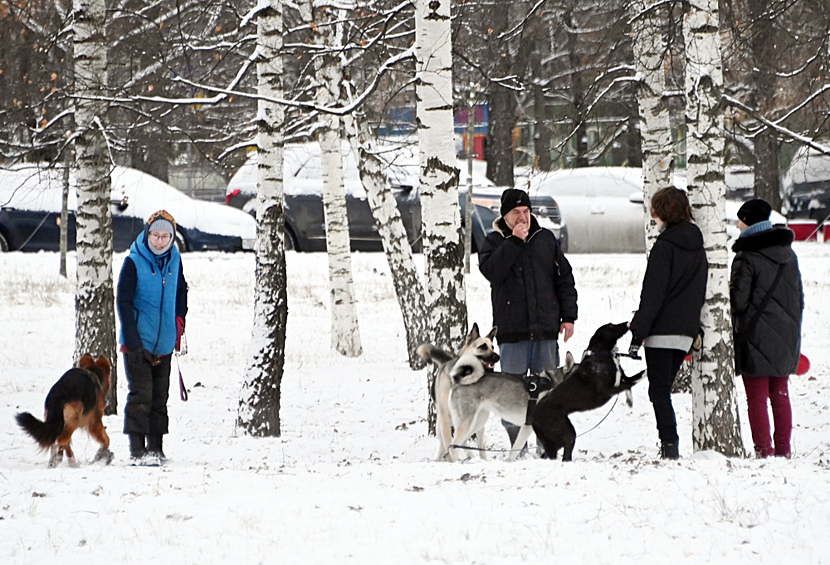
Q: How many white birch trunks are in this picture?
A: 7